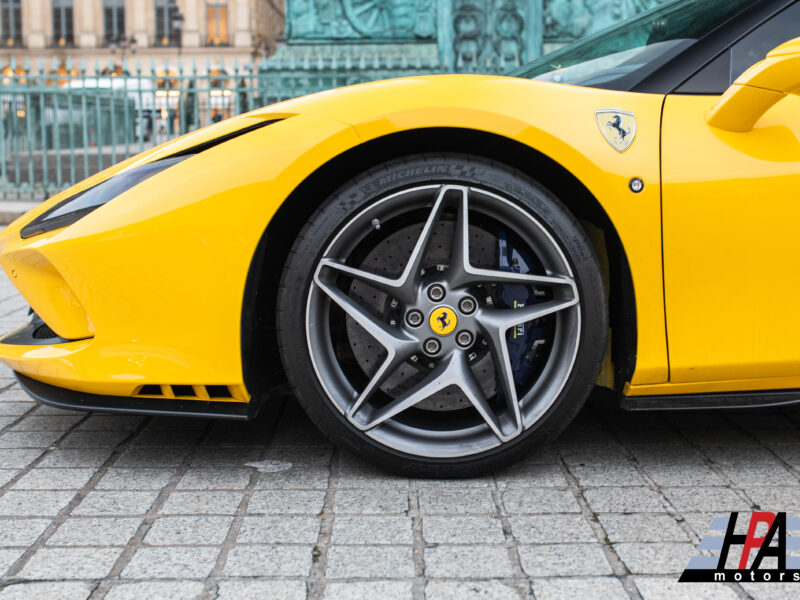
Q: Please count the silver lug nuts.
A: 5